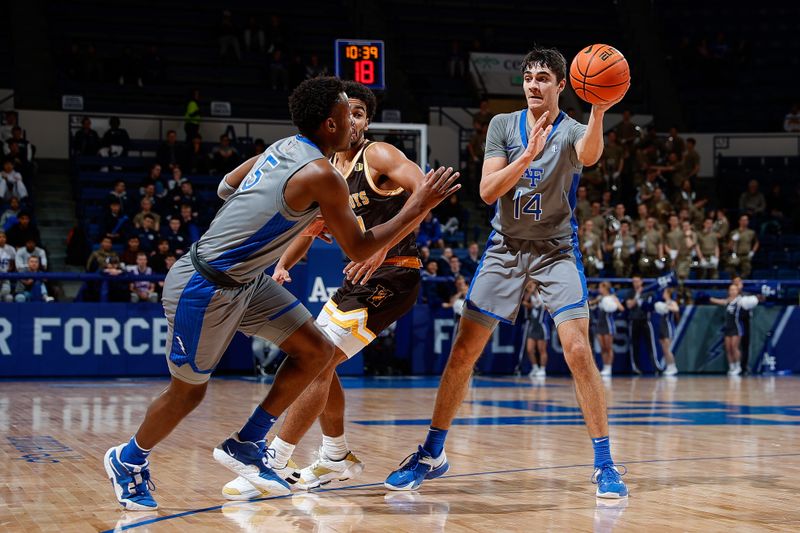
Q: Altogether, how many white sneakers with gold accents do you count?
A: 2